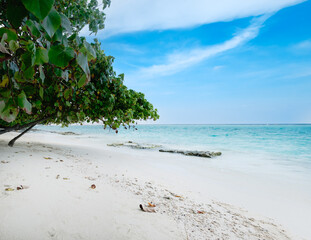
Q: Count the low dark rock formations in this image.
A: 2